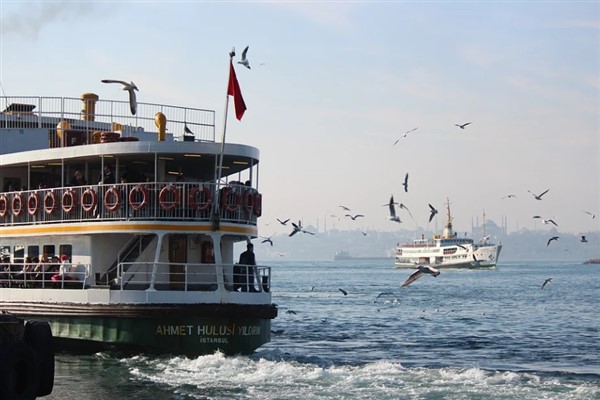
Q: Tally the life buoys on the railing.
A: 13